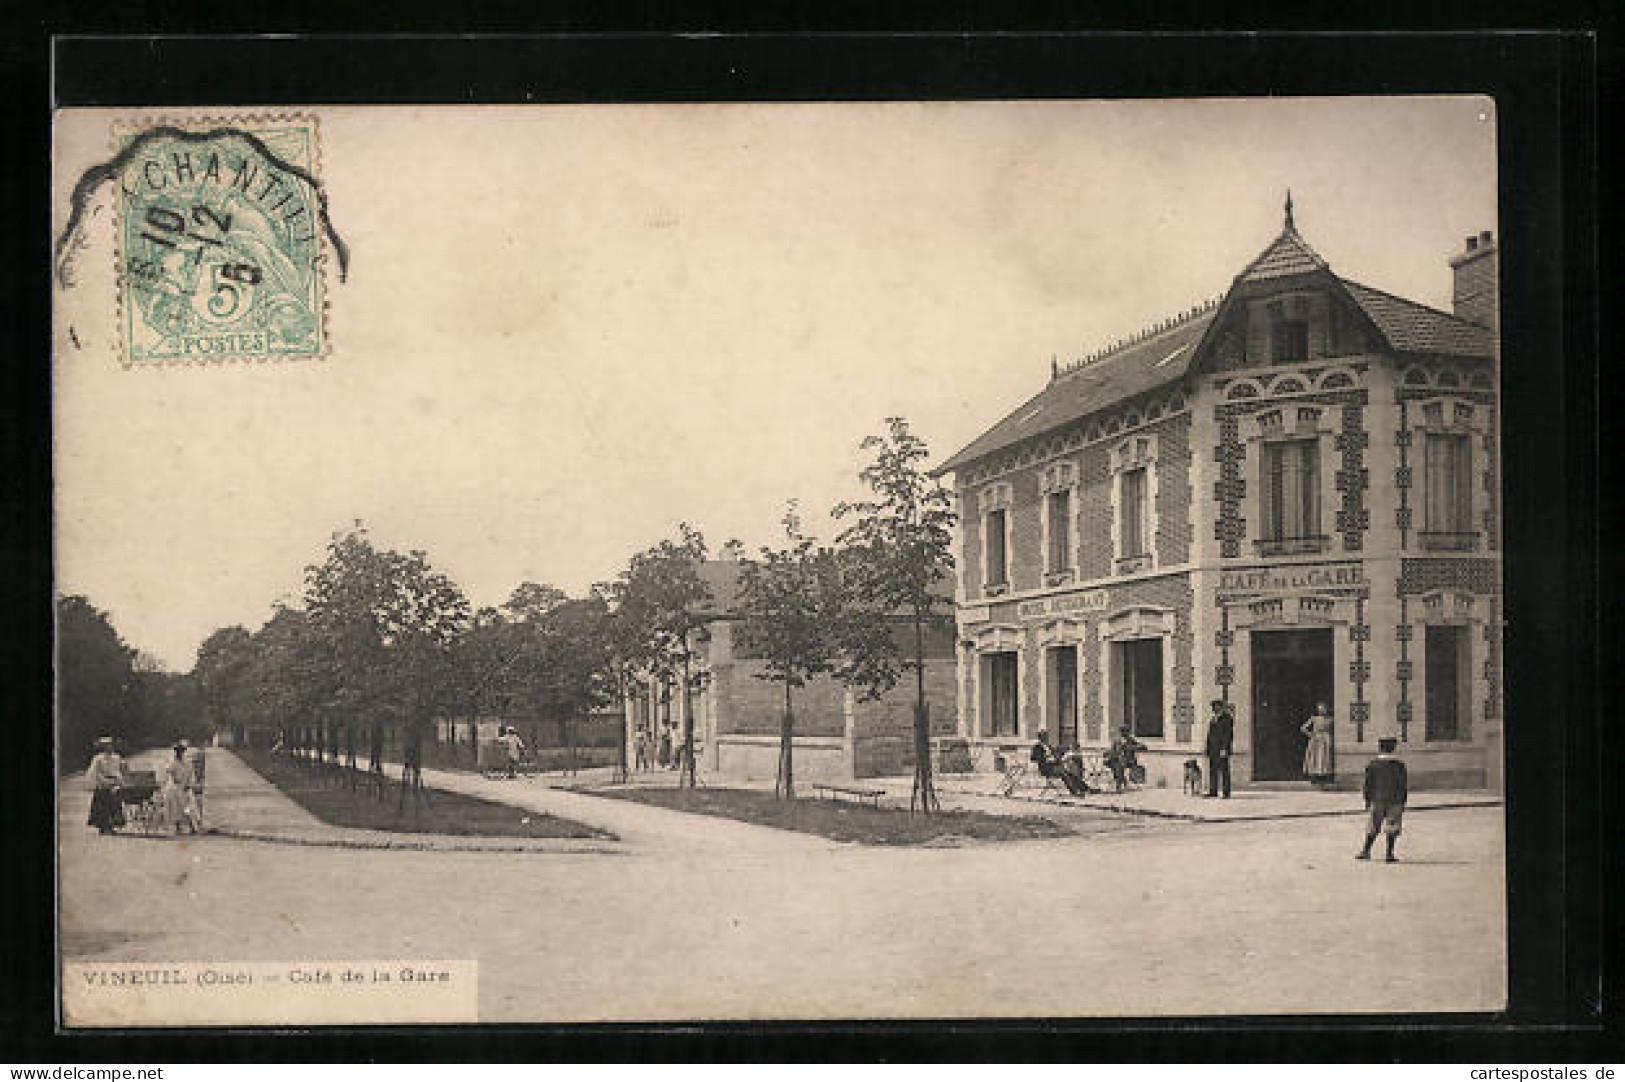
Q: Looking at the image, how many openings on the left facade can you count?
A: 6